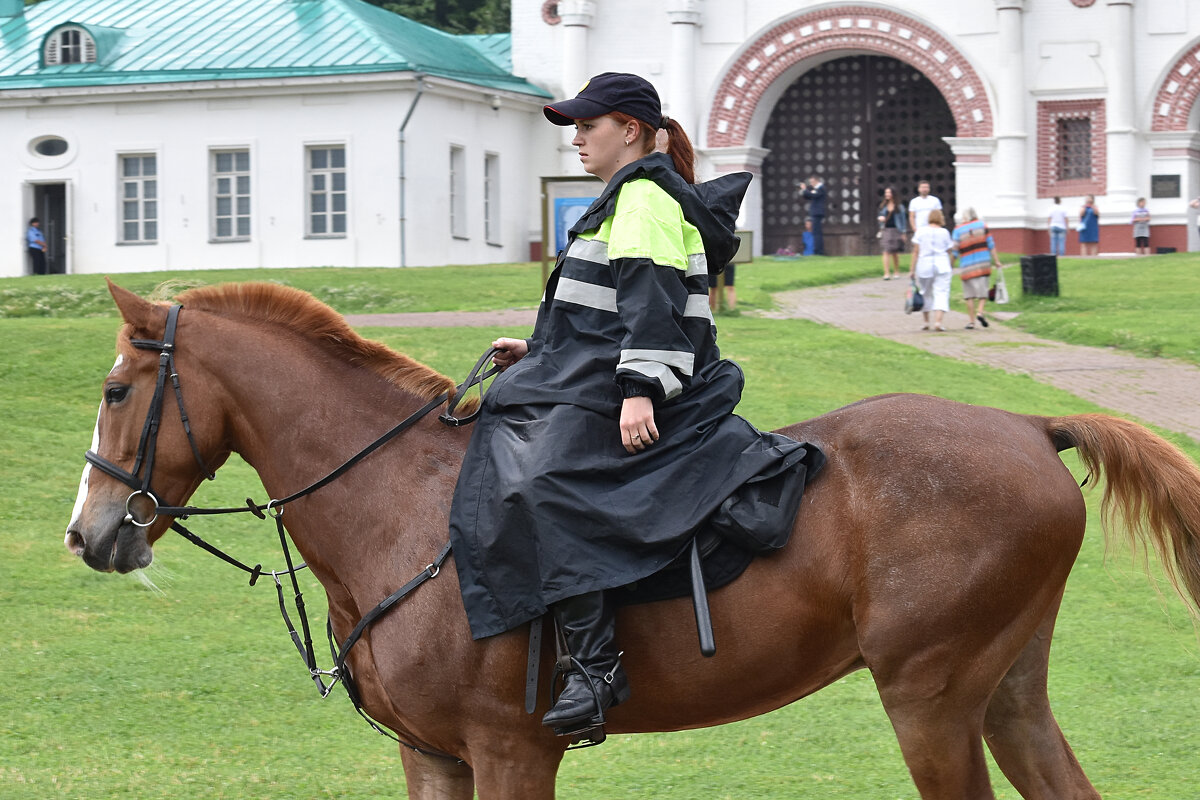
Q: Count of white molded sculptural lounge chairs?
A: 0